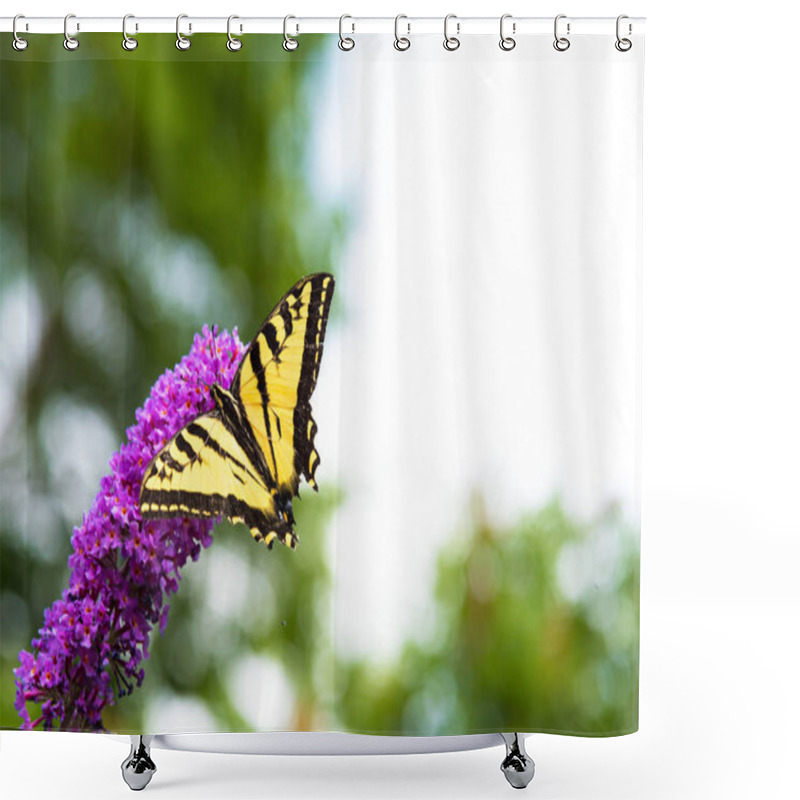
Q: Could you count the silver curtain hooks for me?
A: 12